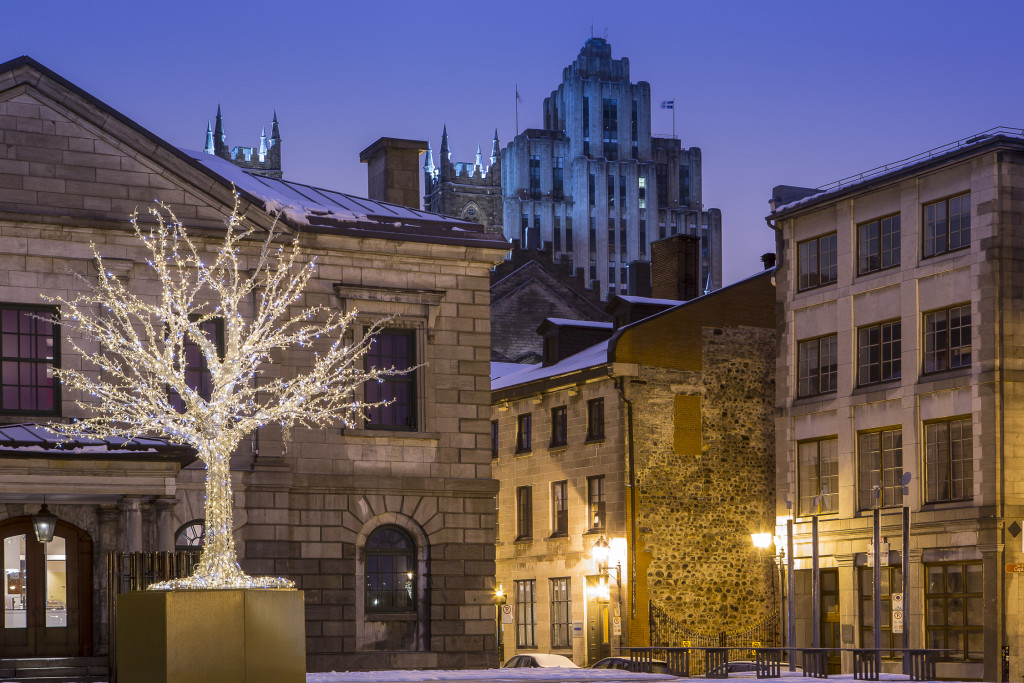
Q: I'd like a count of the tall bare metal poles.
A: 4